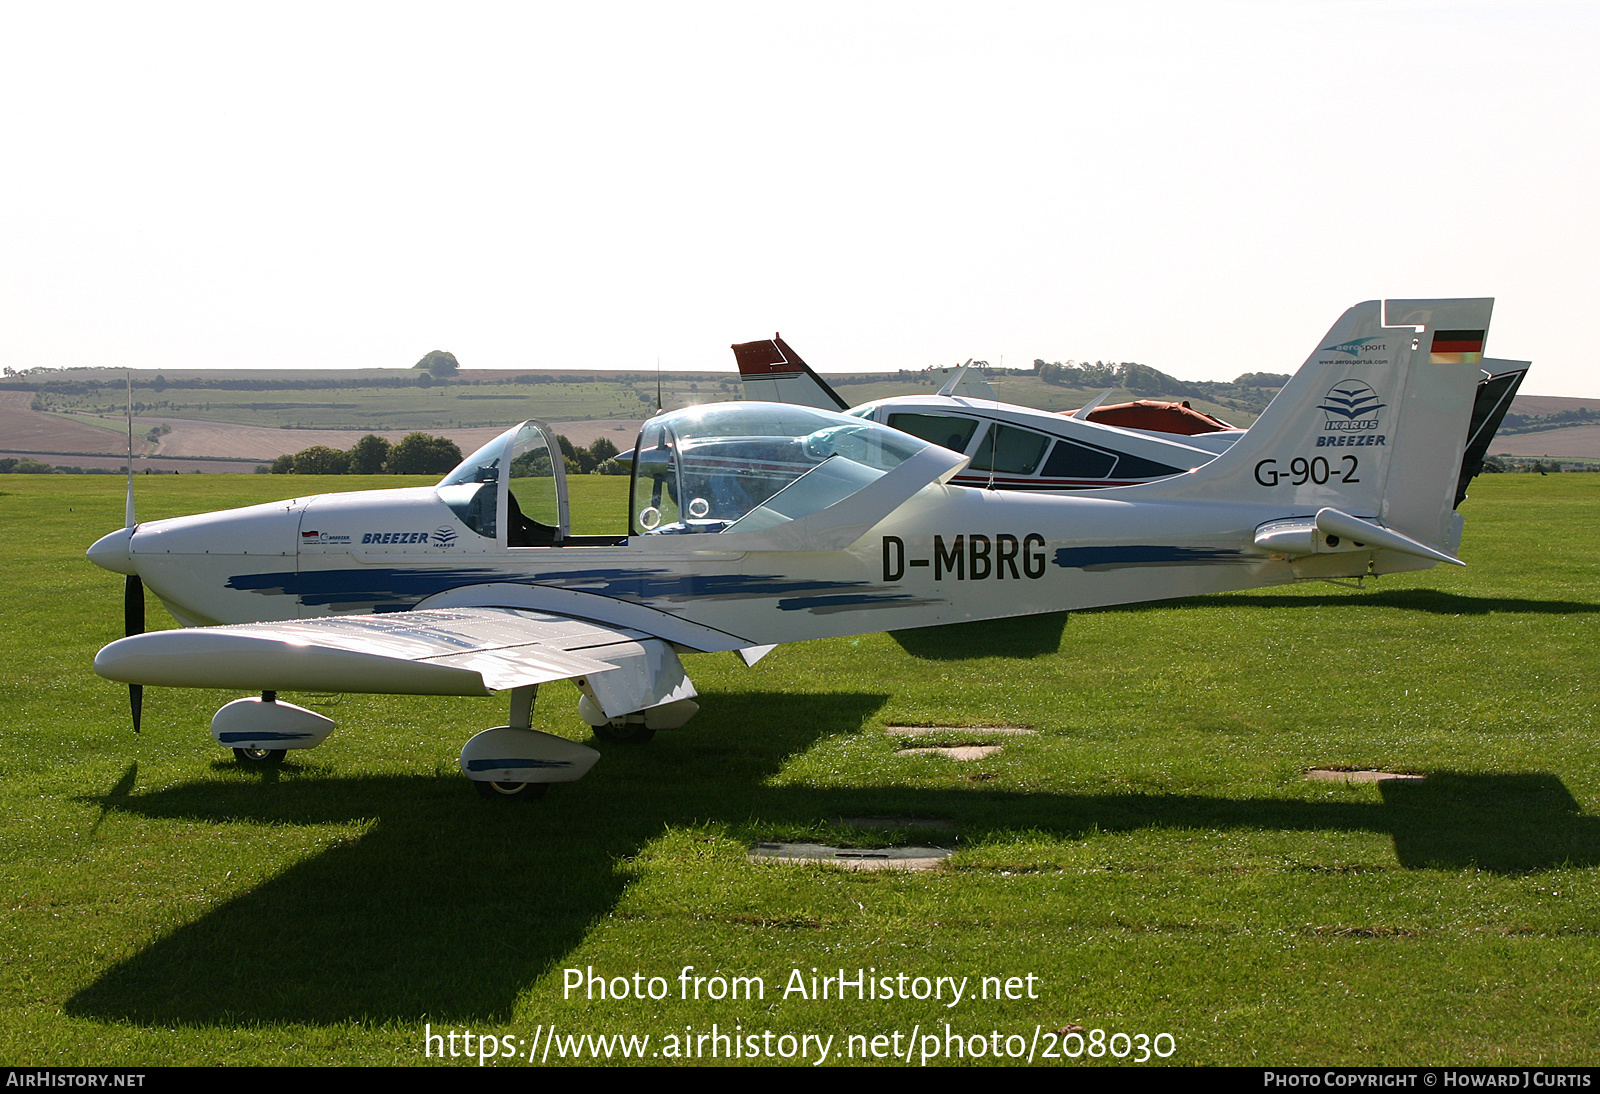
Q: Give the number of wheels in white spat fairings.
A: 3